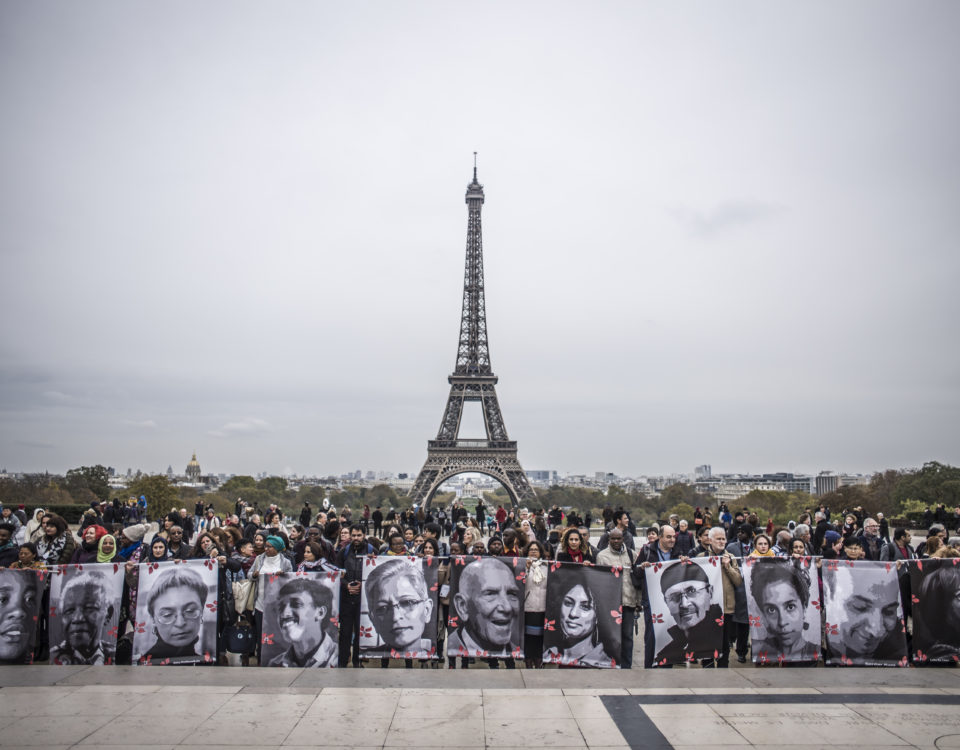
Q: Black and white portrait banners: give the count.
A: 11